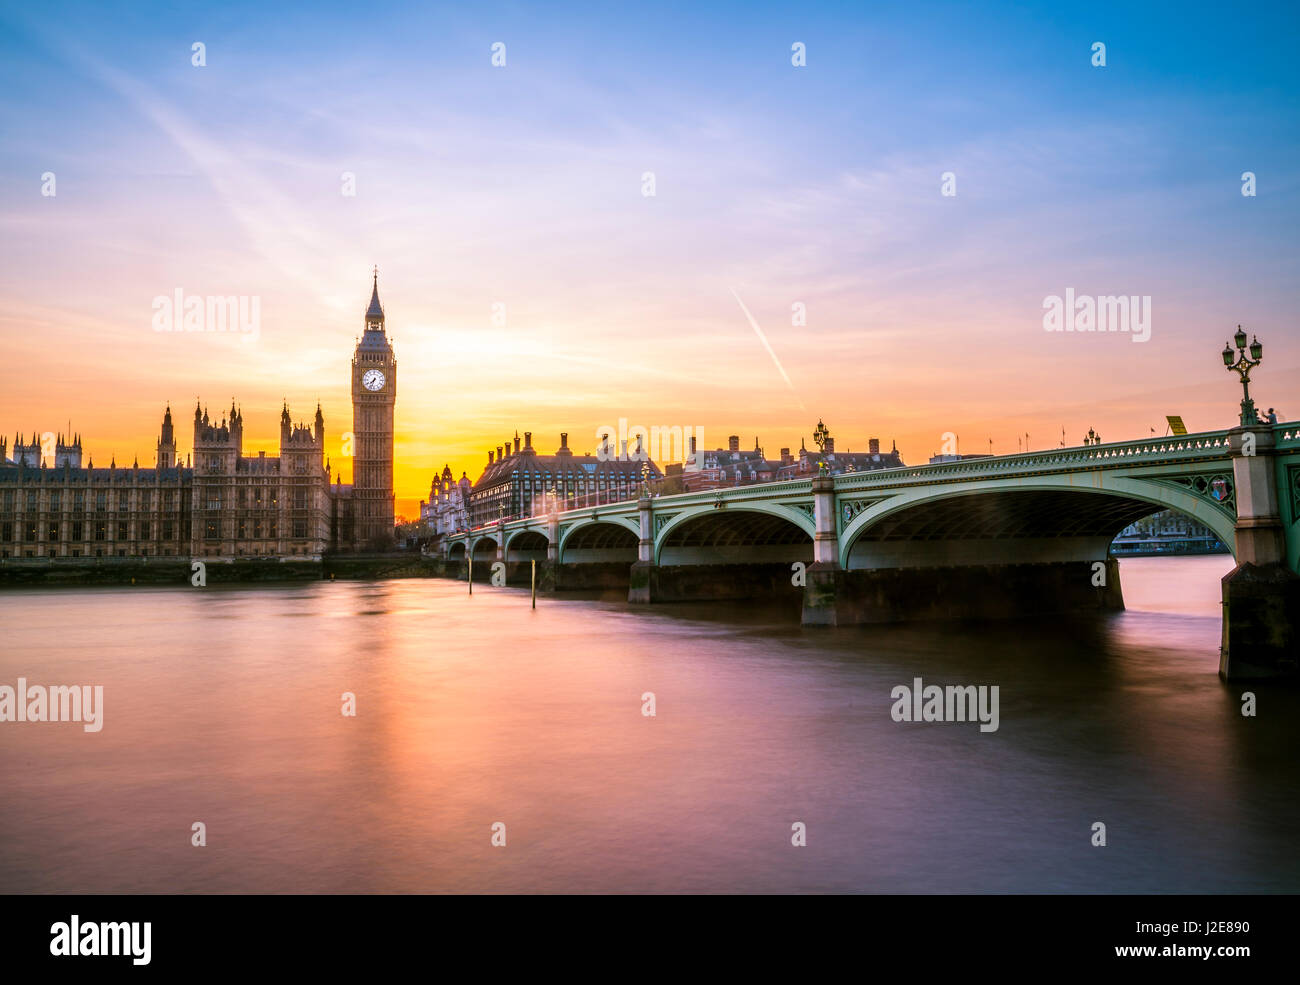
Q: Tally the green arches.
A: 6